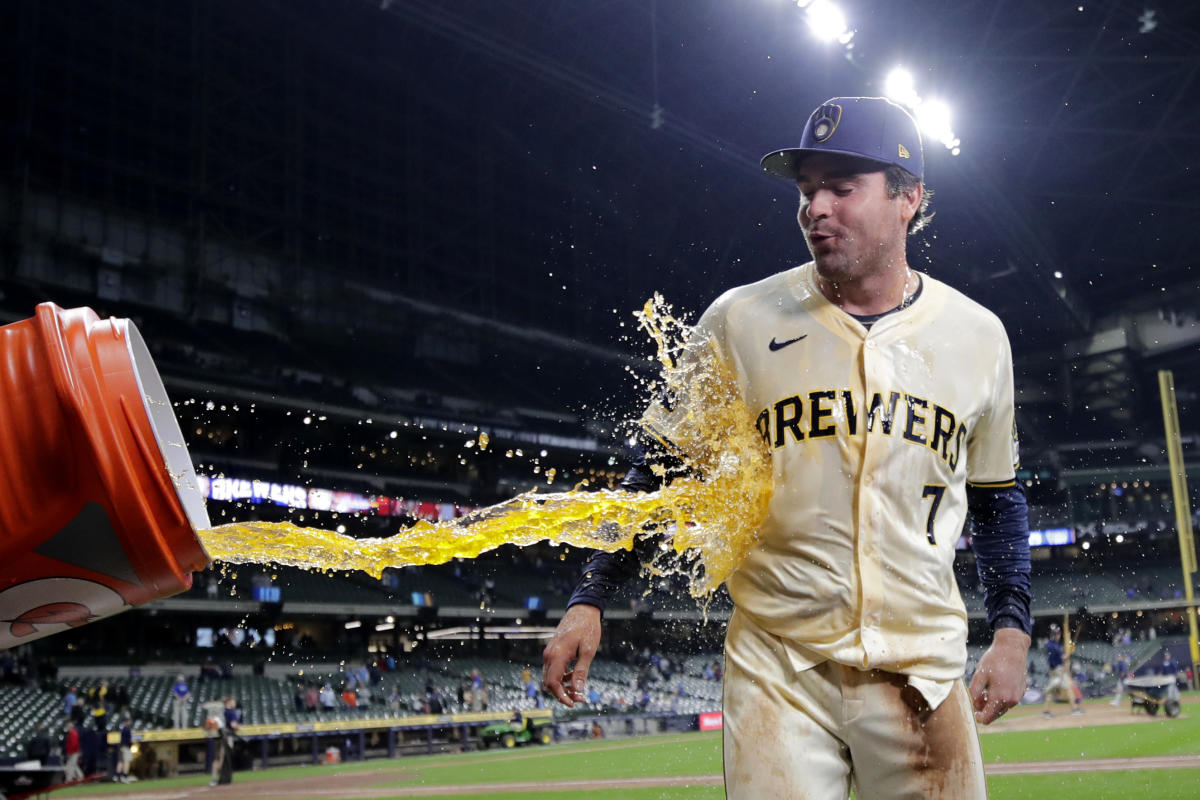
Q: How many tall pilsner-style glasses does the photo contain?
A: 0